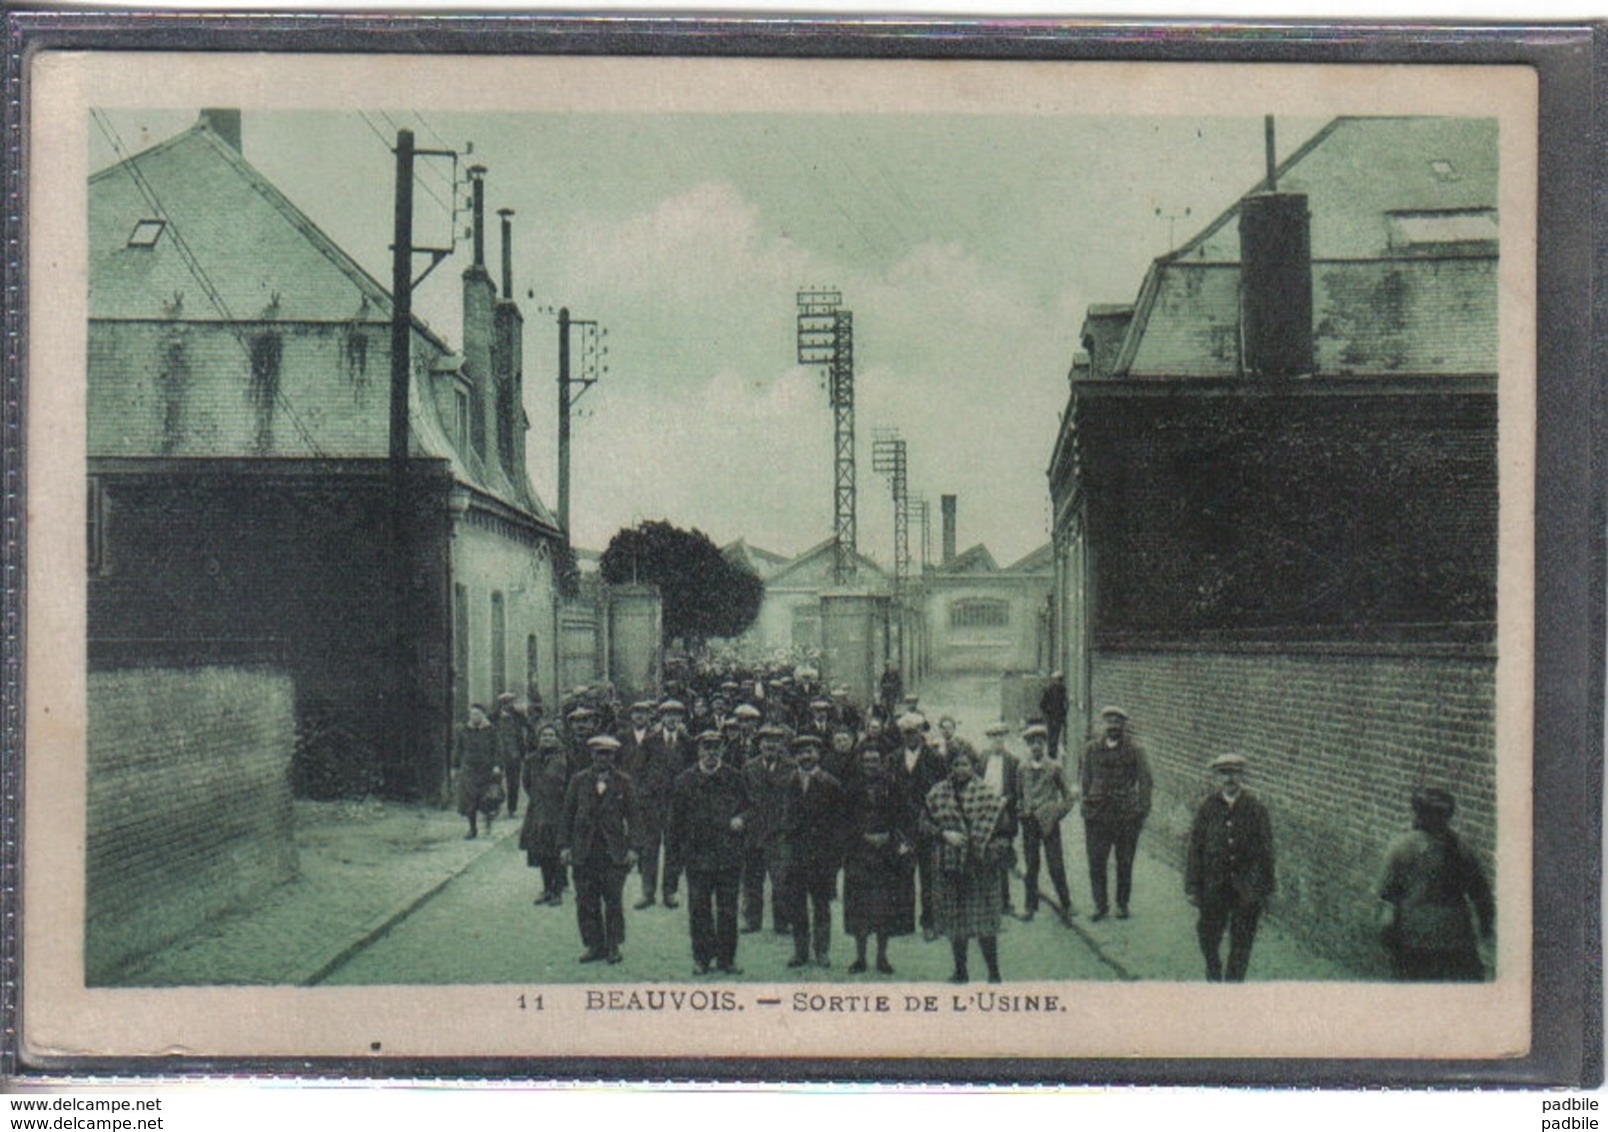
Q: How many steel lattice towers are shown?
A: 3